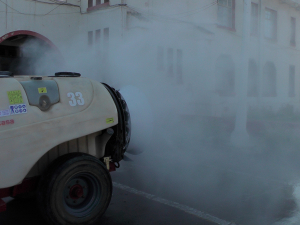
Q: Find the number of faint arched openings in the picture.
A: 3